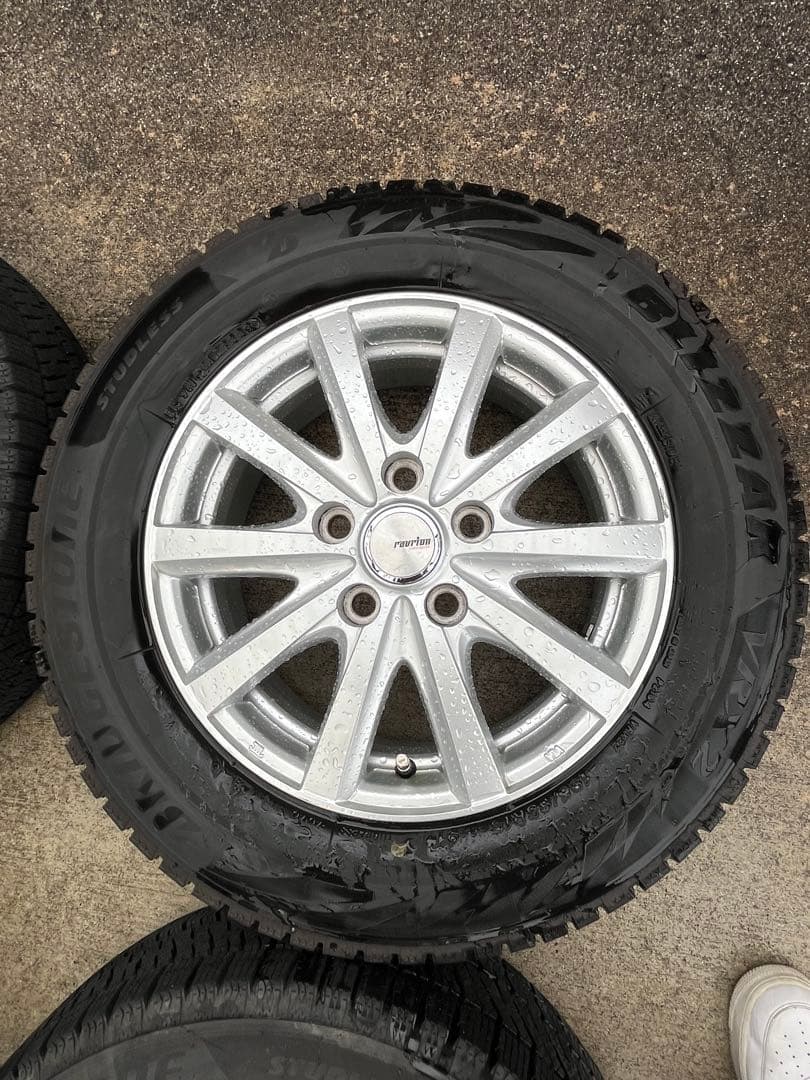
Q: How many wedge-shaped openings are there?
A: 10